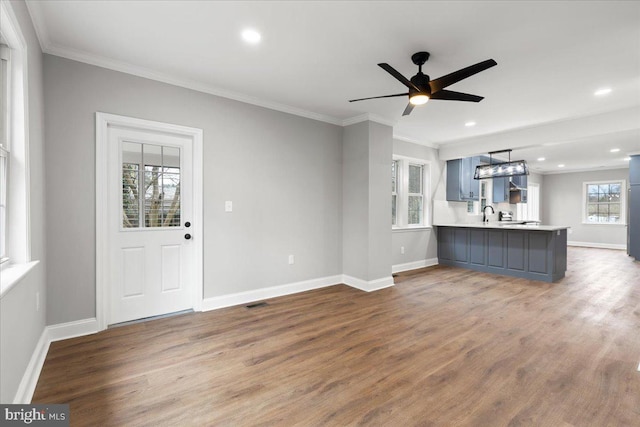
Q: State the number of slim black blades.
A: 5